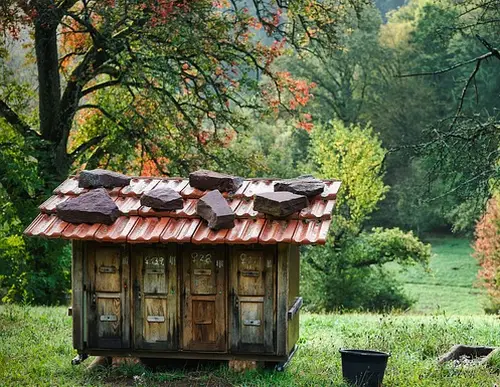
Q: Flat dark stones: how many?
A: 7